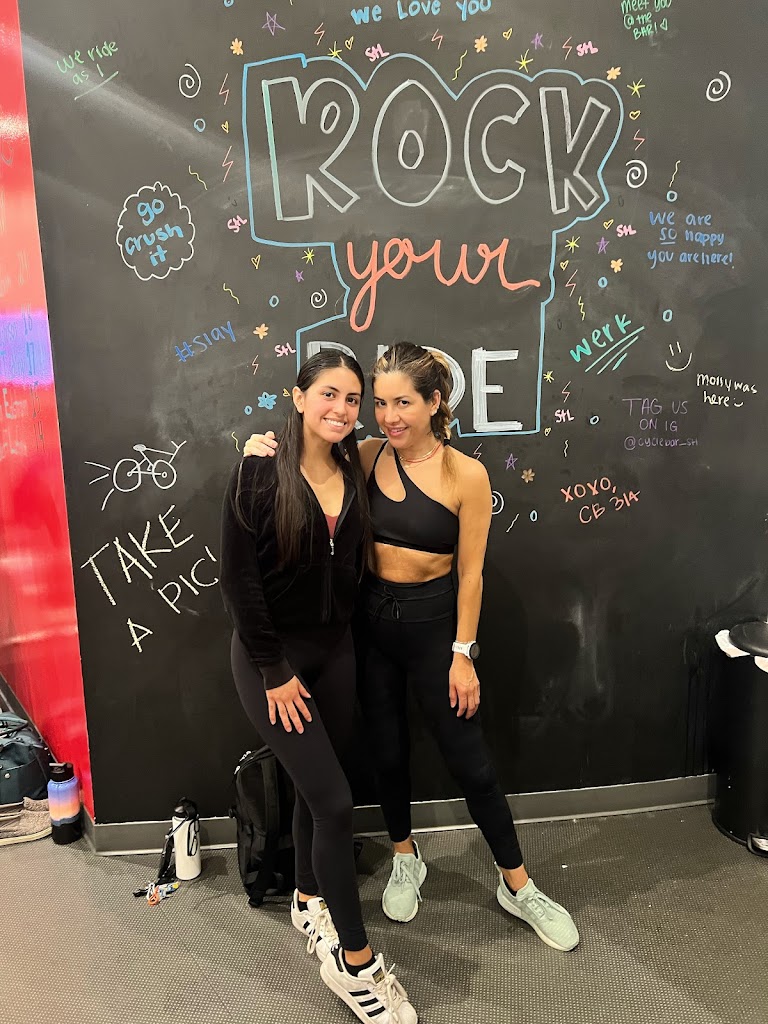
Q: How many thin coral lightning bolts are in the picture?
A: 10